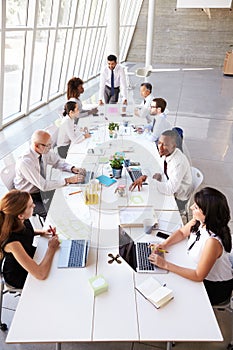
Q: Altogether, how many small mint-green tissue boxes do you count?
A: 1